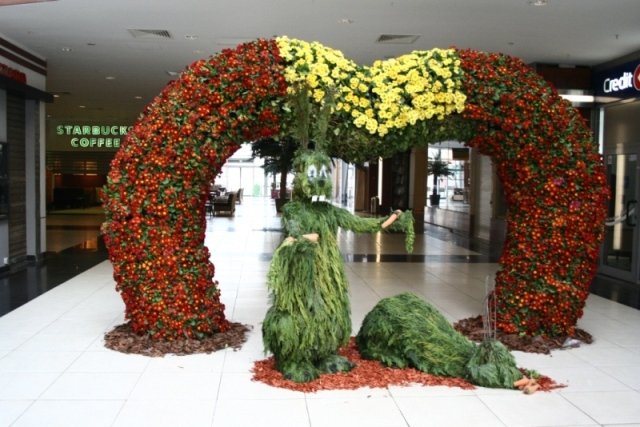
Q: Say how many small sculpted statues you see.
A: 2